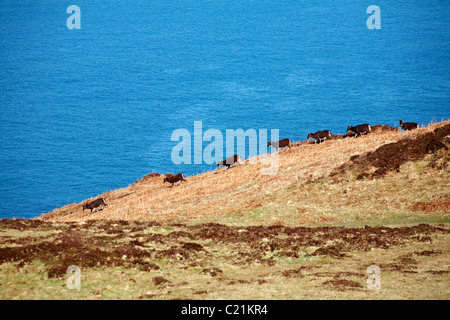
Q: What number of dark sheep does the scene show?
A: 7